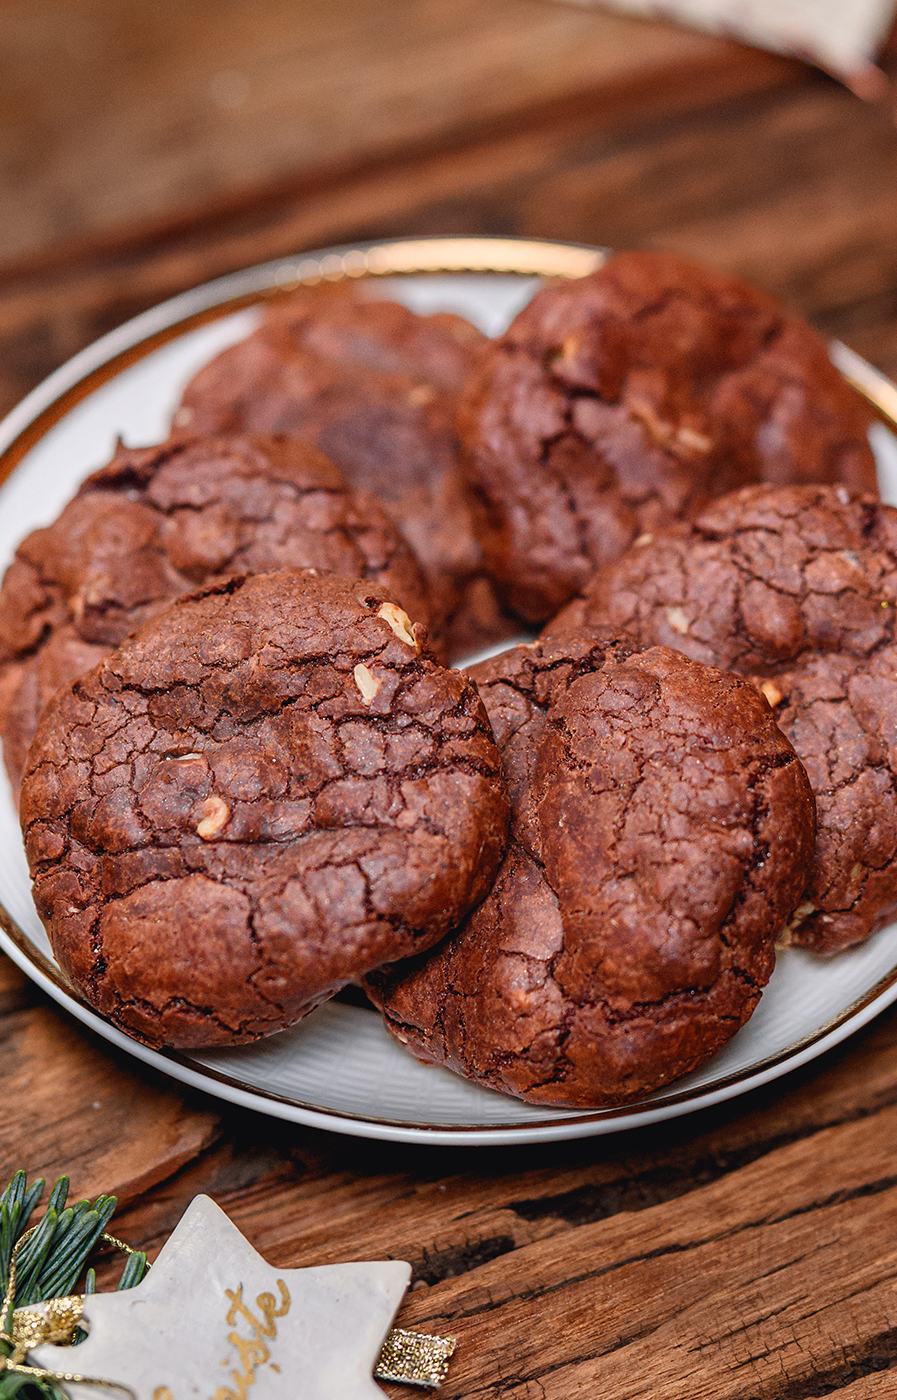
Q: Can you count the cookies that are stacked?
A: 6